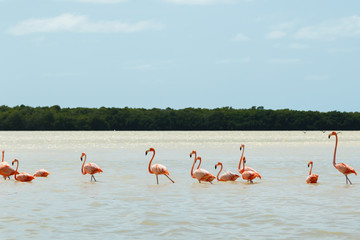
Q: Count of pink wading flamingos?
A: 12